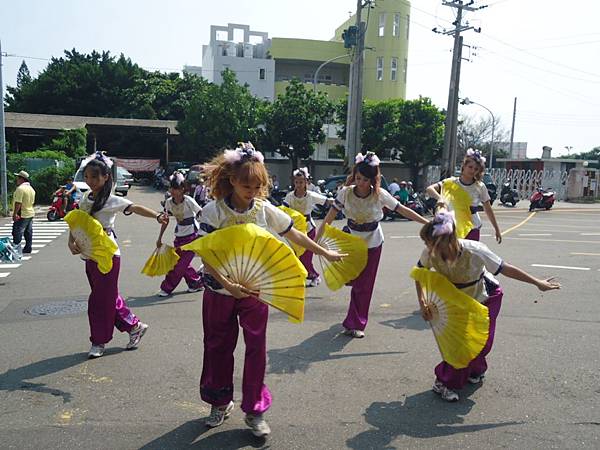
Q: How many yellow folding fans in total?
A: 7